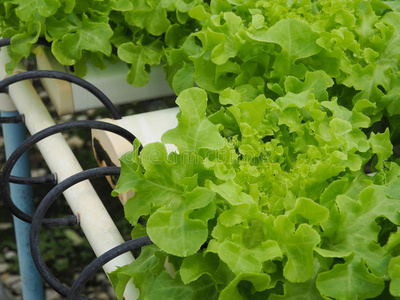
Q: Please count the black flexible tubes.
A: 5